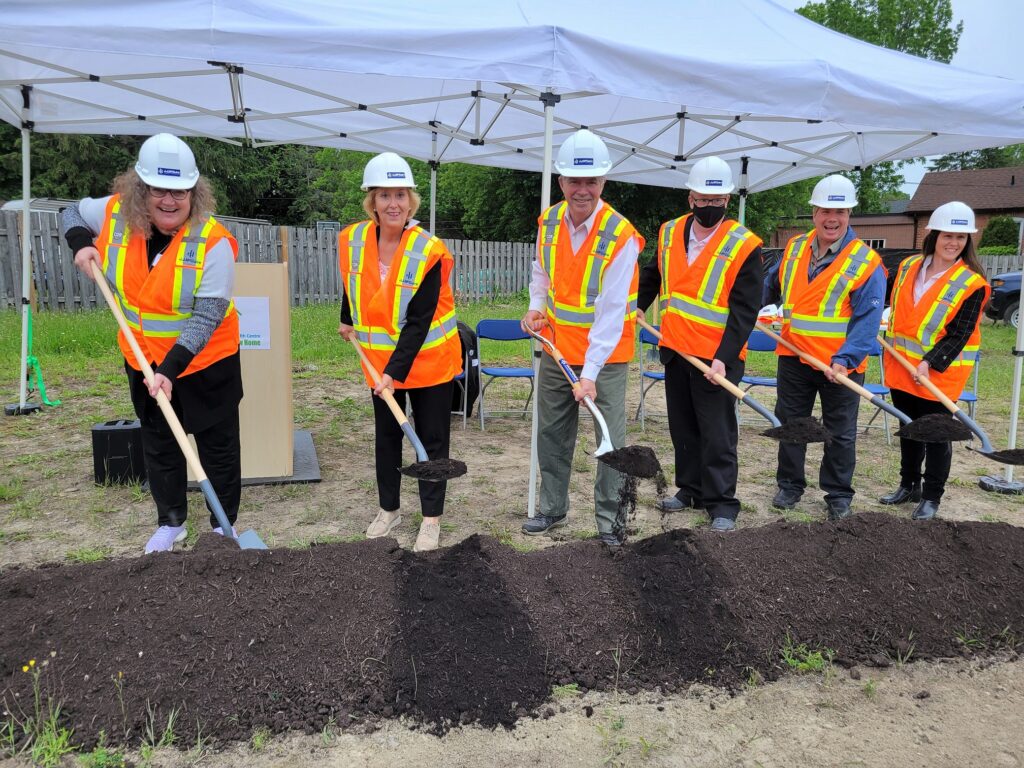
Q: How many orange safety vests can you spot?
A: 6